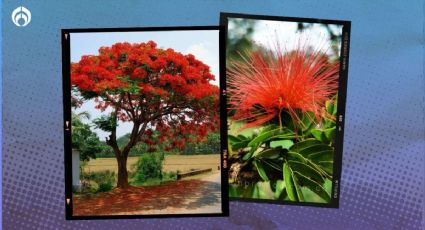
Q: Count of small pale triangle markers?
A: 3